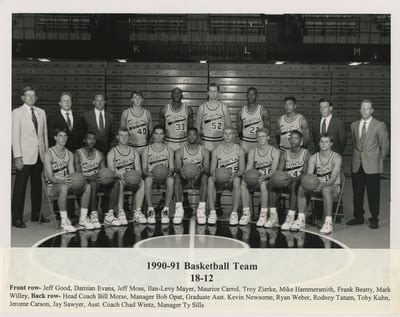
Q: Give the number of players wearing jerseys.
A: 14